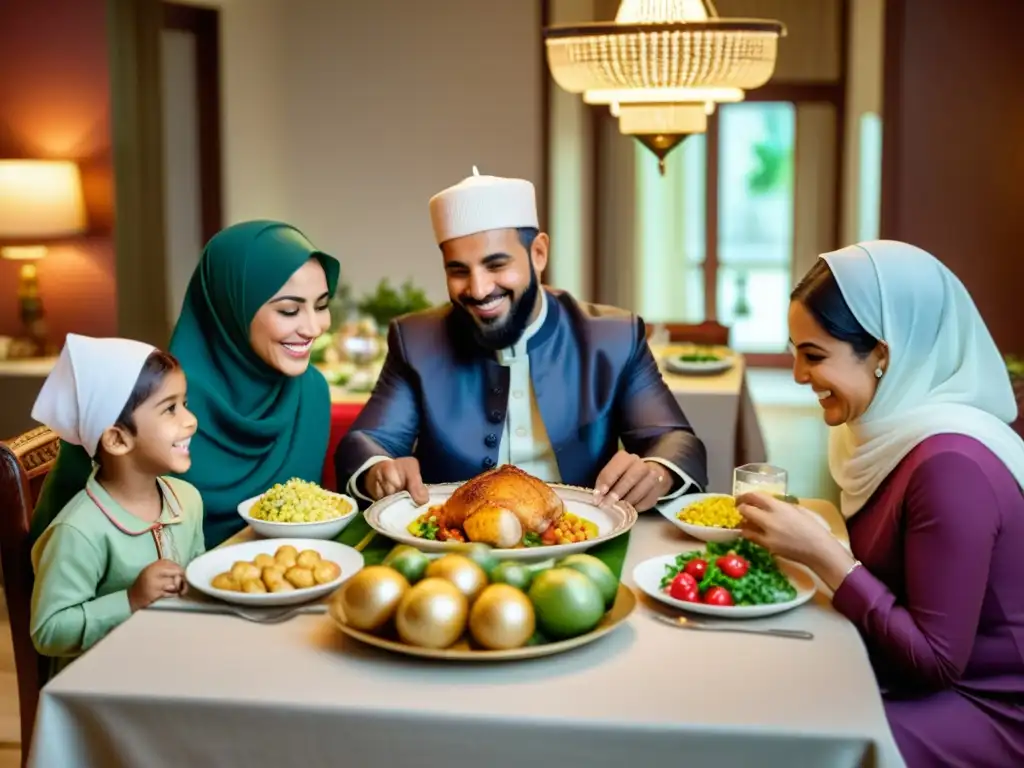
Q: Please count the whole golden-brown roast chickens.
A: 1